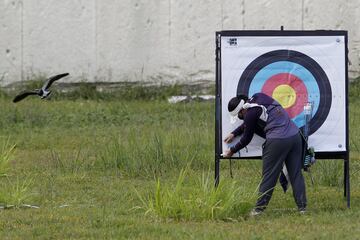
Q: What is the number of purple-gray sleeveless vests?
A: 1